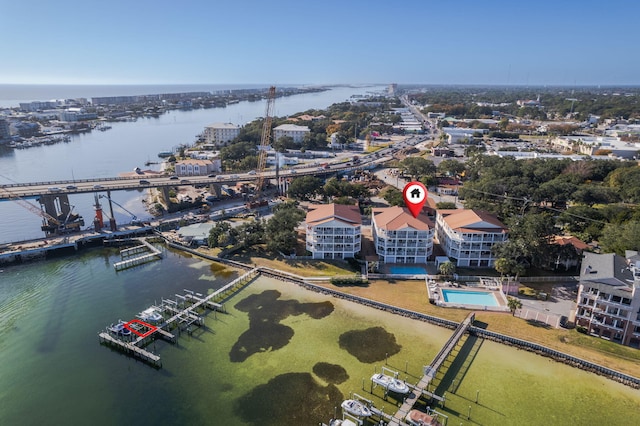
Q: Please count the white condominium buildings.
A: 3